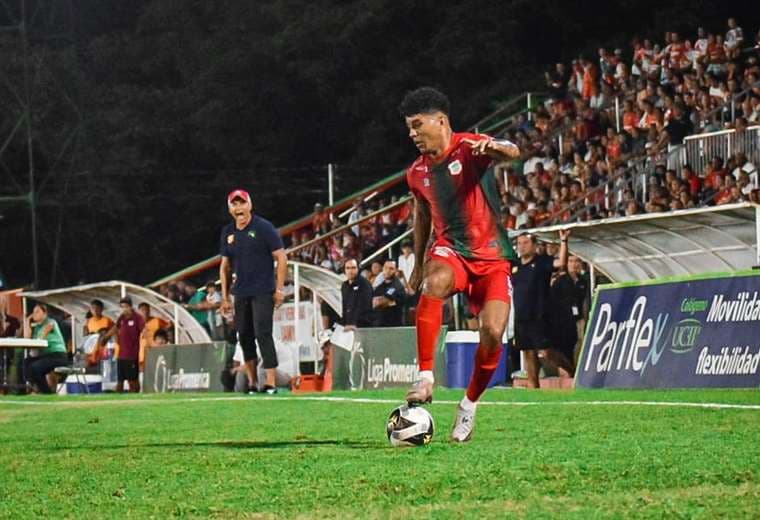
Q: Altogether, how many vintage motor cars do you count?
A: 0